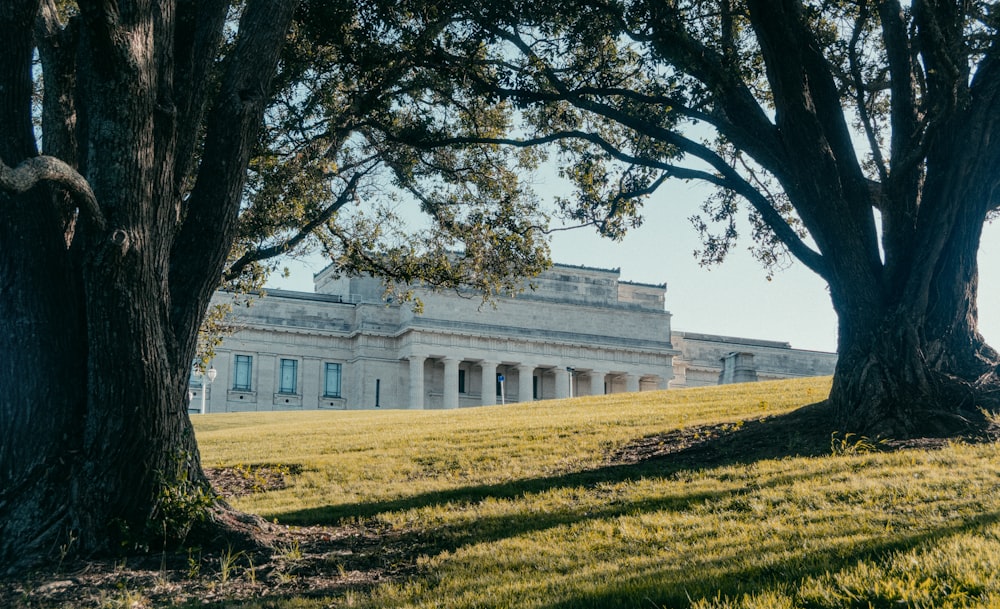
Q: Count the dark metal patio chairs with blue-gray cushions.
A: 0